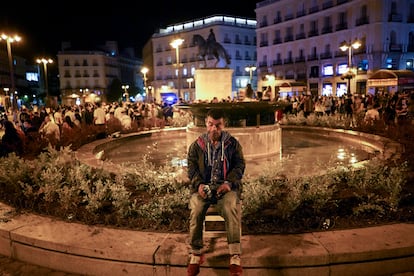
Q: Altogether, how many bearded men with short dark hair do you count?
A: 1